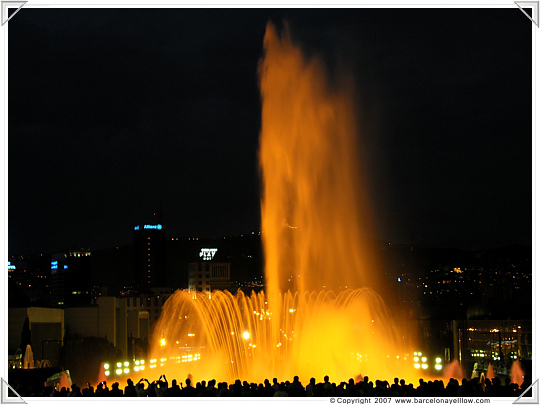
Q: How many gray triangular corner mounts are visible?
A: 4